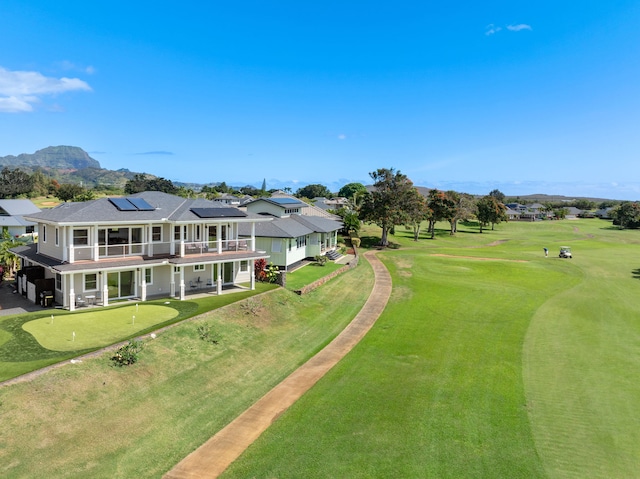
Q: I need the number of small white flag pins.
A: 4